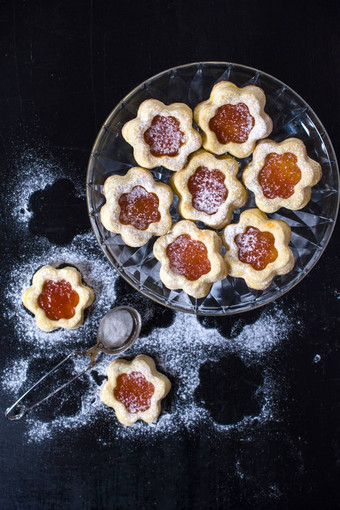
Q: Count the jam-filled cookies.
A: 9